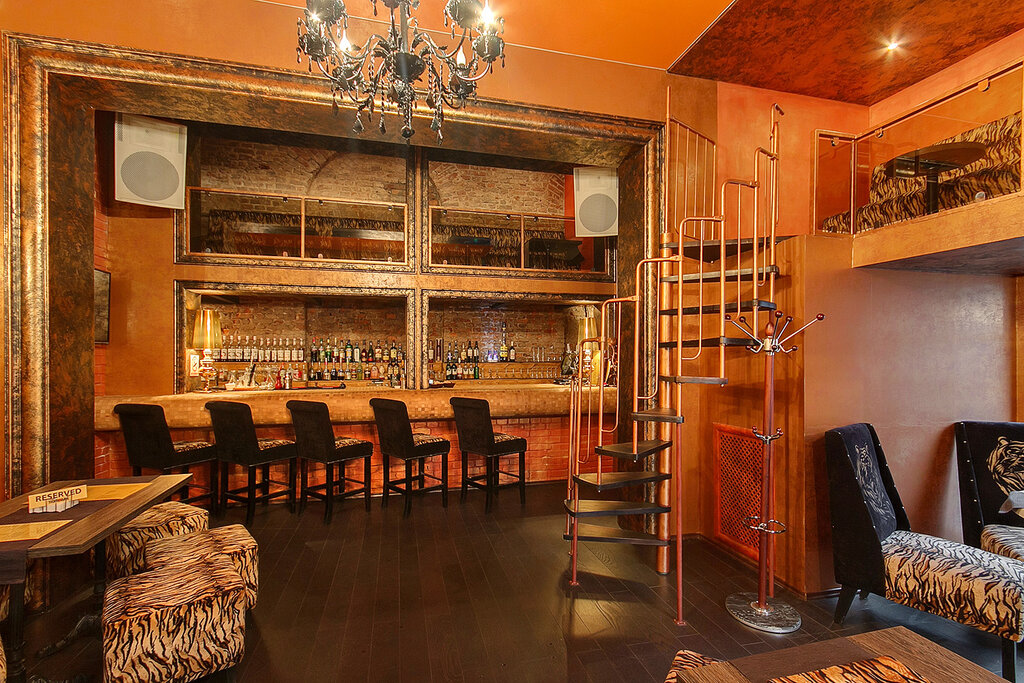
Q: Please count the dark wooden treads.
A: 10